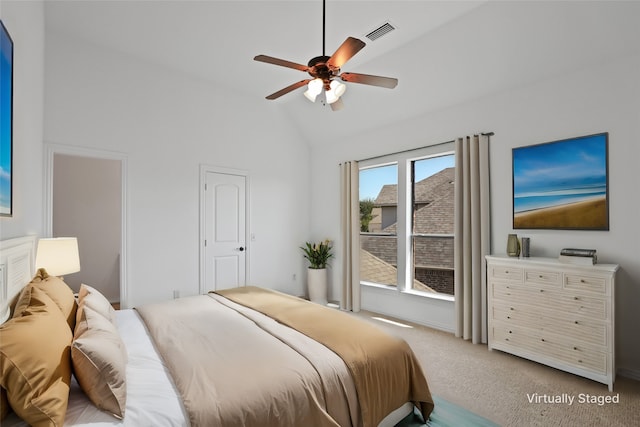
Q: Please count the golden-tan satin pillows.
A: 2